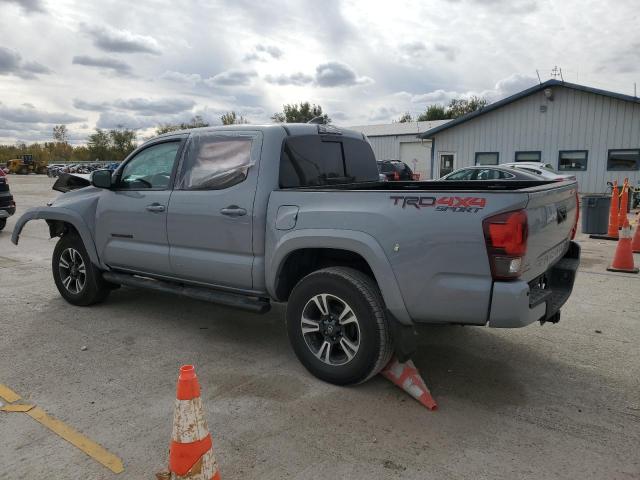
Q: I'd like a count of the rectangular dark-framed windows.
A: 4